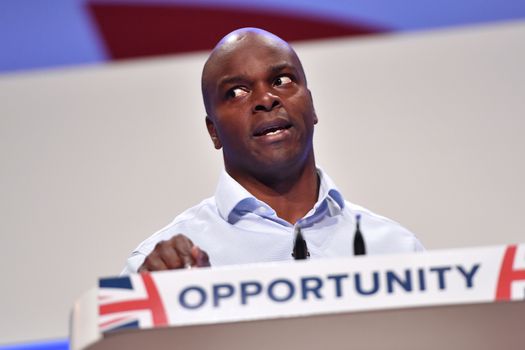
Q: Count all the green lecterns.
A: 0